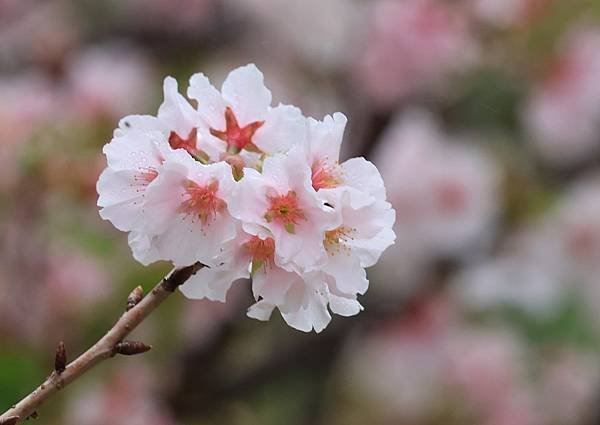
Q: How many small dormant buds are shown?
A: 3